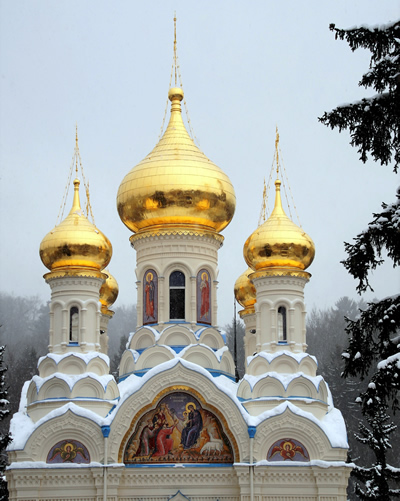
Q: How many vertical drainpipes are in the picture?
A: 2